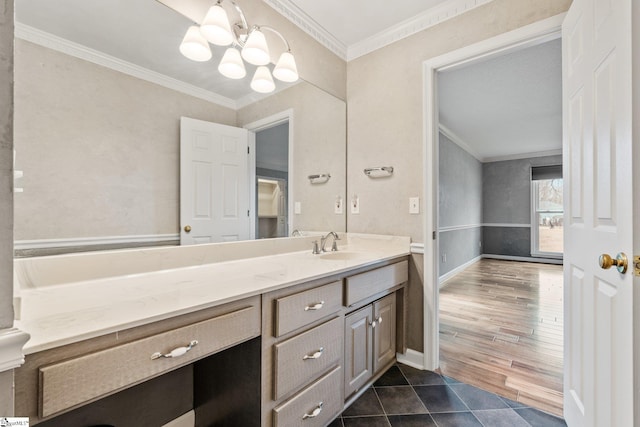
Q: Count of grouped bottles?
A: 0